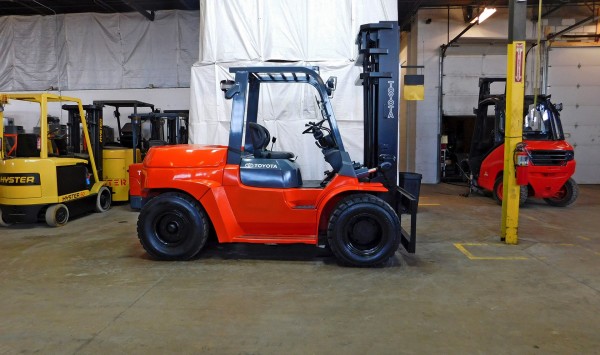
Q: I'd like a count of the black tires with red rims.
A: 2